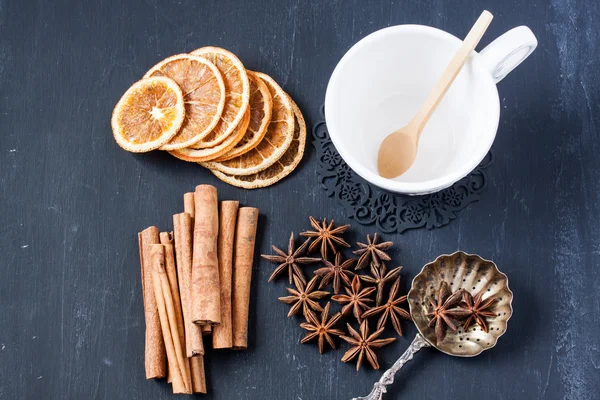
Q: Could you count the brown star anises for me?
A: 12